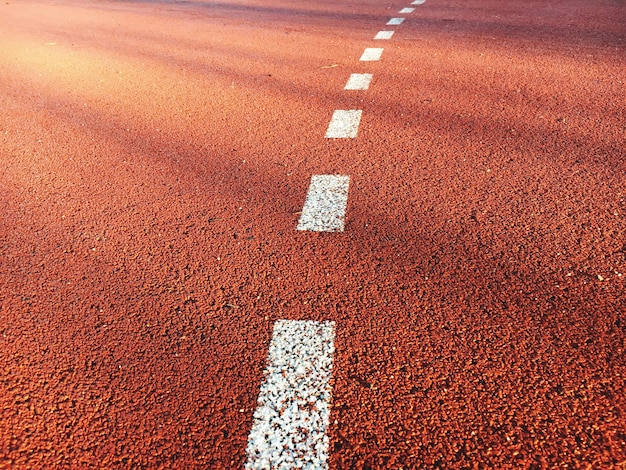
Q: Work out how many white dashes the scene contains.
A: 9